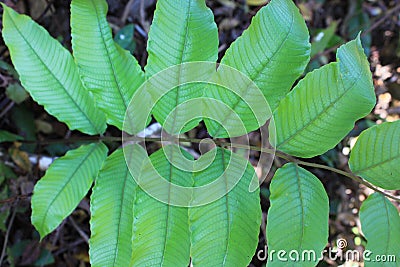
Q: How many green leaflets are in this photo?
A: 12